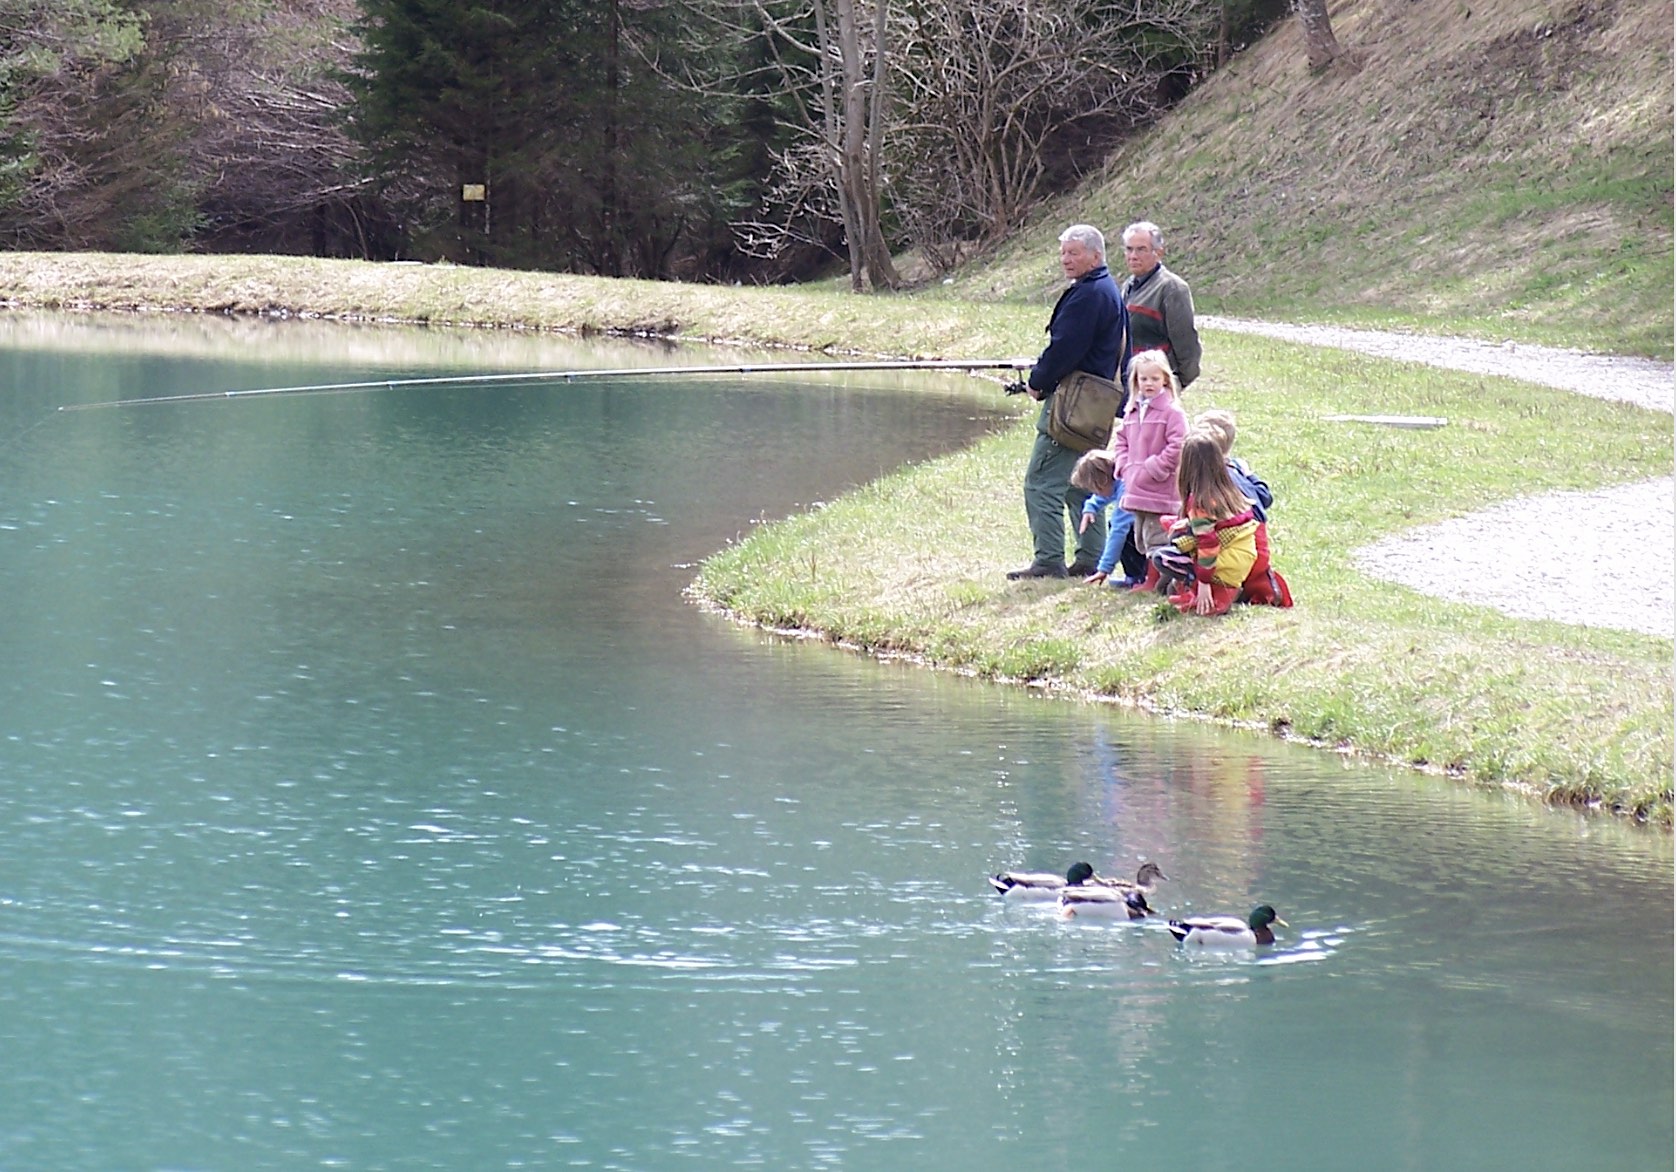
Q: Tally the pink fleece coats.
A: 1